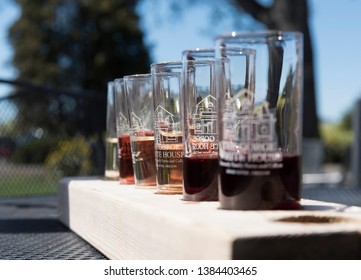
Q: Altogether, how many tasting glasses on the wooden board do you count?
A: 6